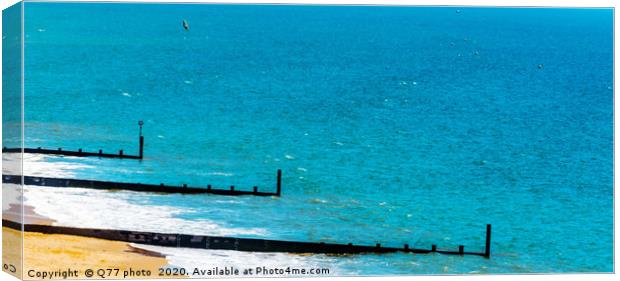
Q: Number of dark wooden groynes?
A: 3